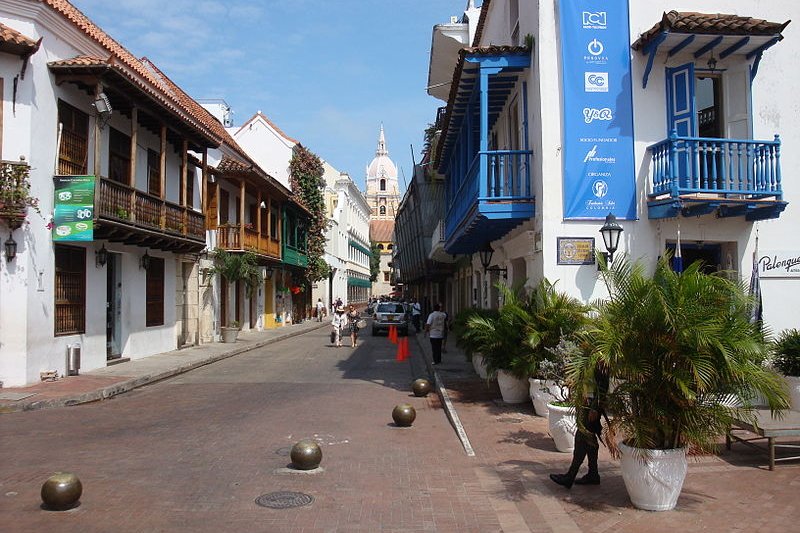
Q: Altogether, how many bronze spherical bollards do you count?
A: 4